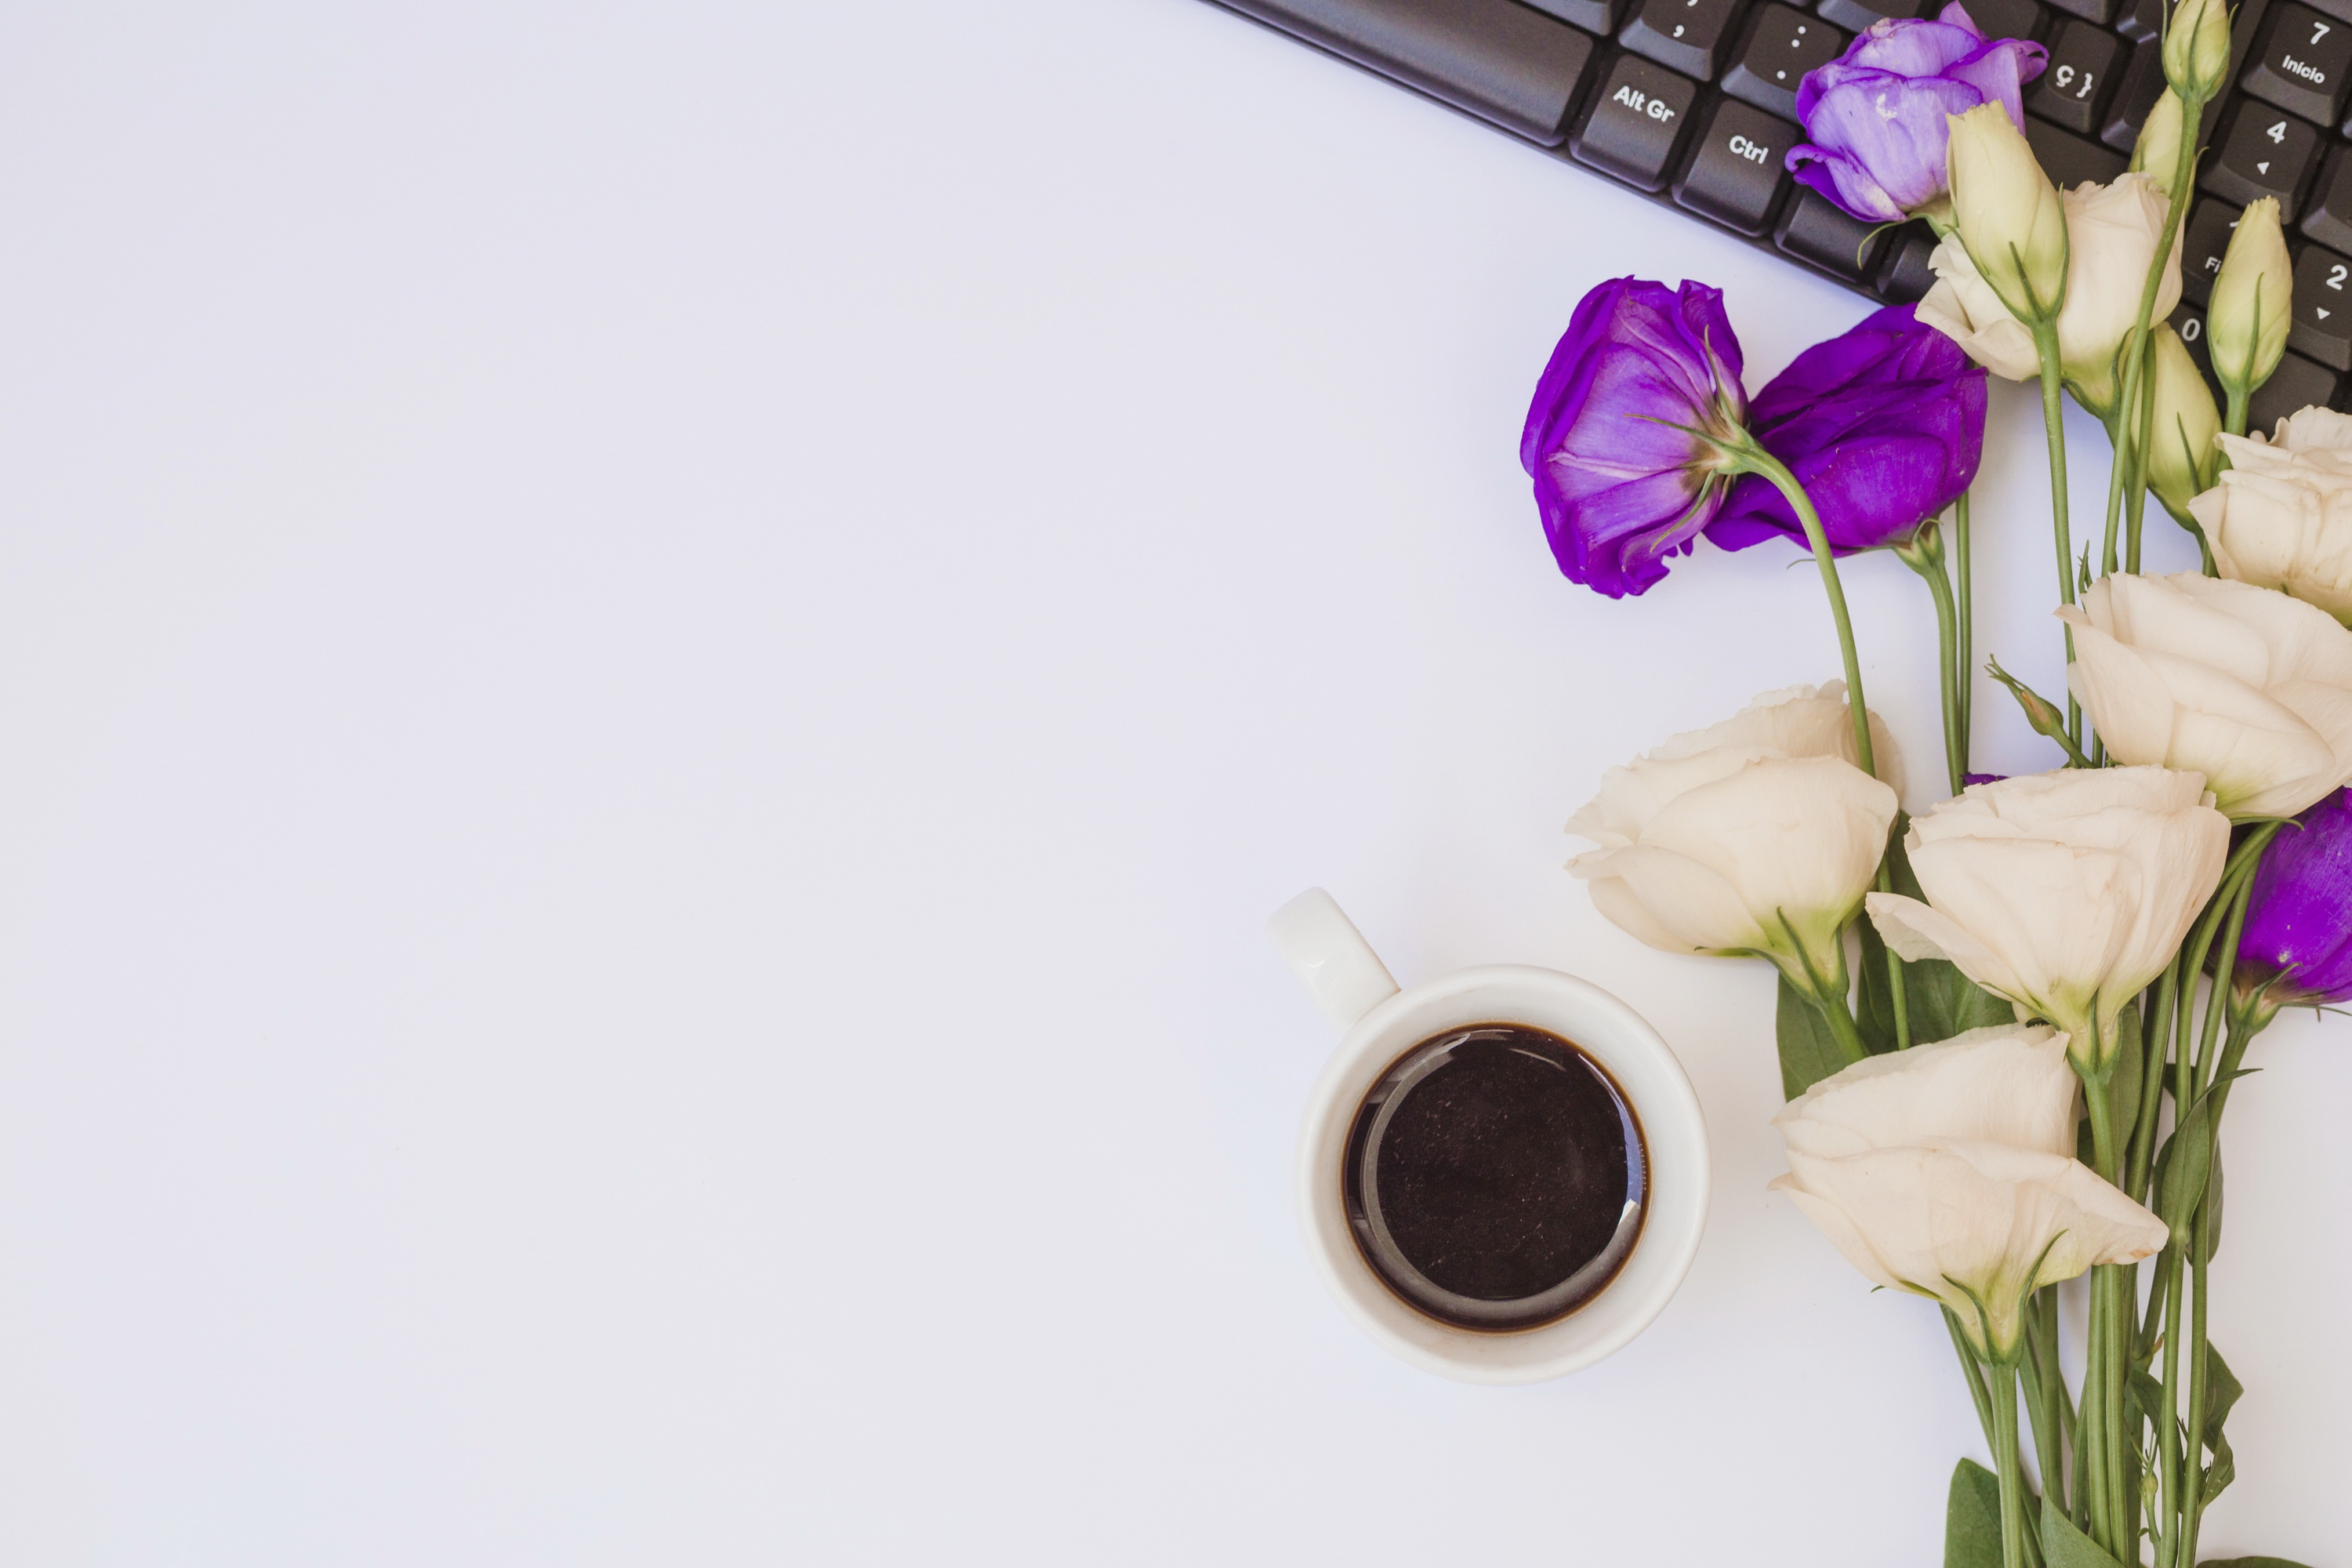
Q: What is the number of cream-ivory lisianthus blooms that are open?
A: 6